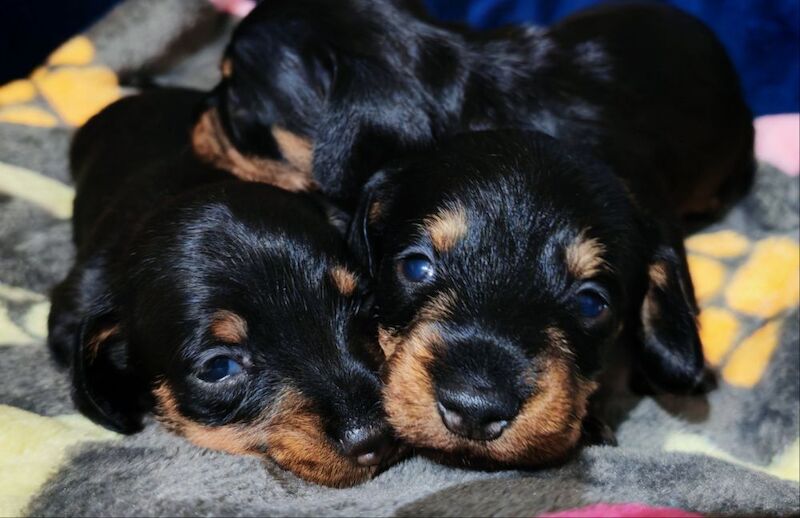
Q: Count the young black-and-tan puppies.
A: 3